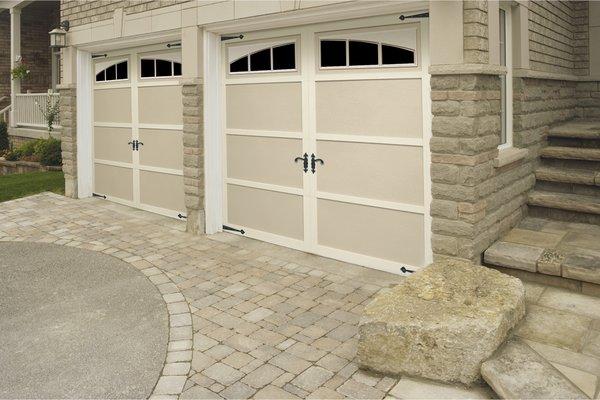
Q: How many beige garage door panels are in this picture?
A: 12